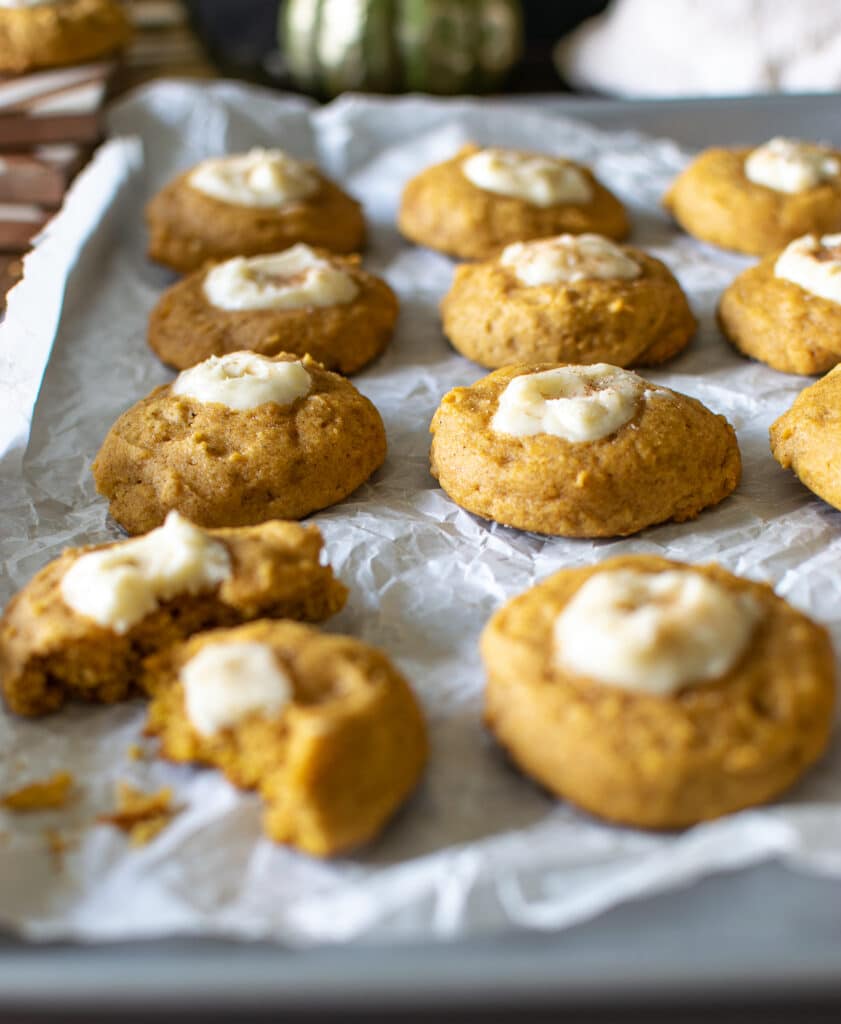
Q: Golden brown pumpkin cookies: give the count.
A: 12